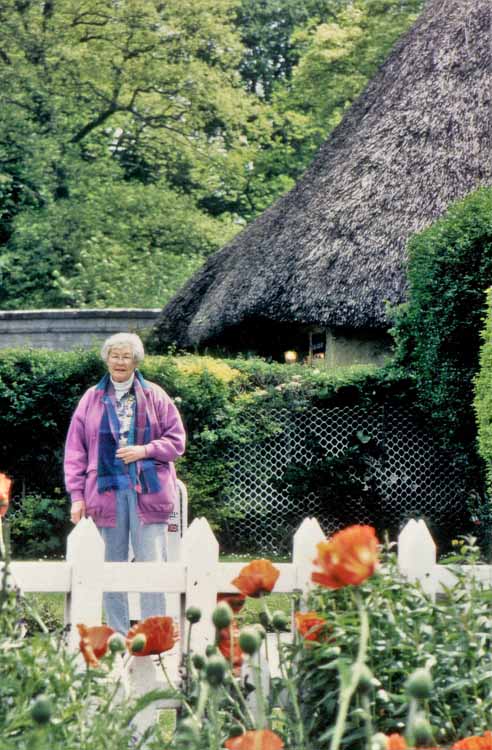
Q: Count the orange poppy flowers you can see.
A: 11